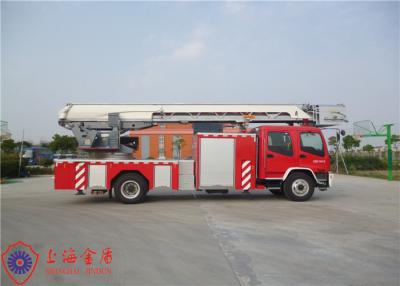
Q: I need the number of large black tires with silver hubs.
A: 2